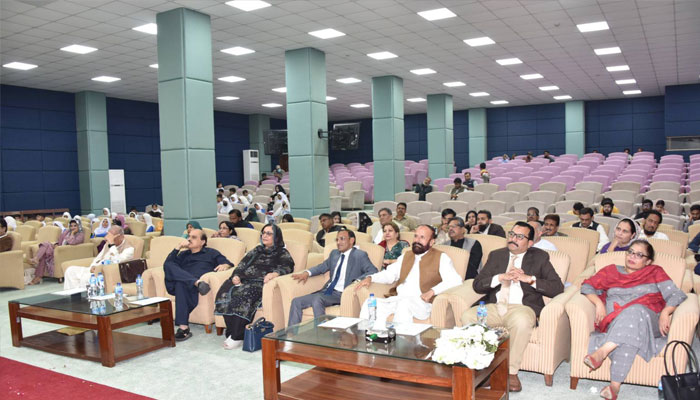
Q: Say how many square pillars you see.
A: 8